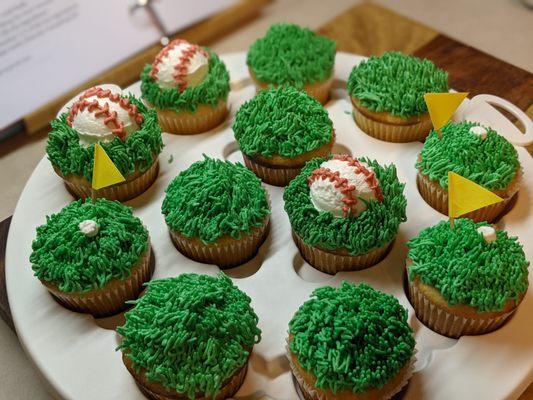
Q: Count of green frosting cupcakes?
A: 12